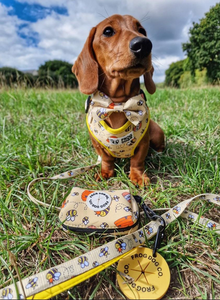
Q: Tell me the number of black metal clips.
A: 2